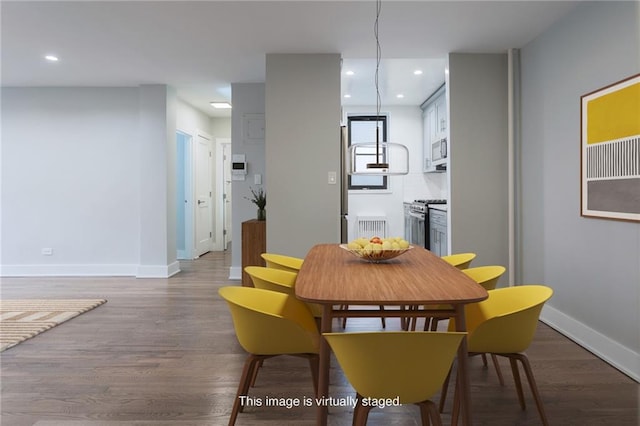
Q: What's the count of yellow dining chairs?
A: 7